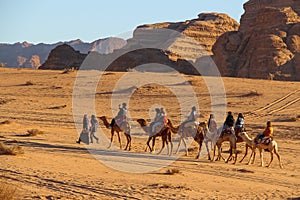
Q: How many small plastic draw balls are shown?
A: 0